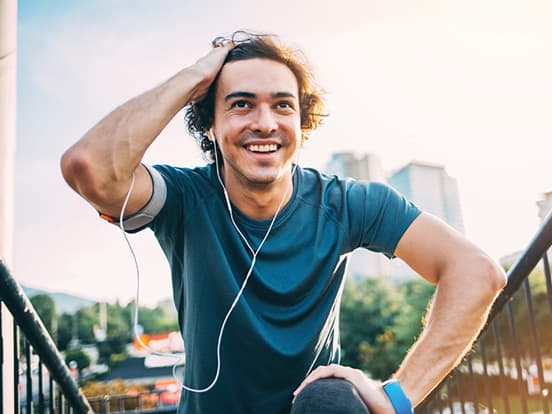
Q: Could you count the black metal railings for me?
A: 2